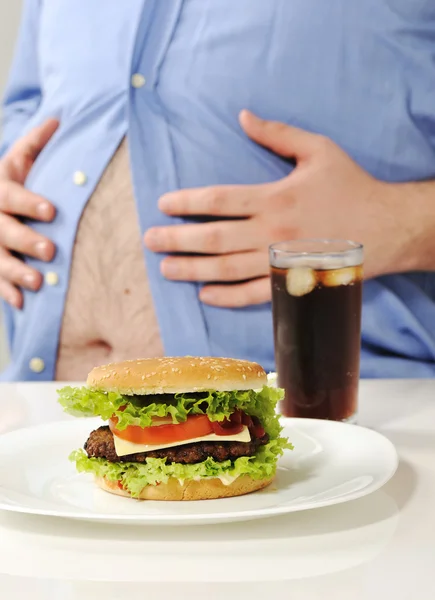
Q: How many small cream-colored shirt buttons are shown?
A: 4